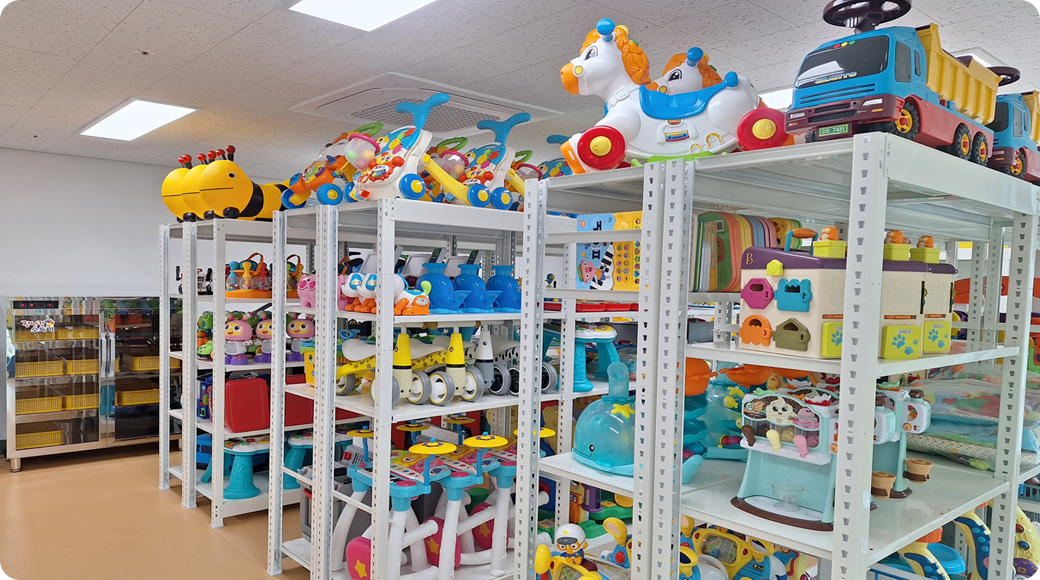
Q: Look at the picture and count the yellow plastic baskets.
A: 9